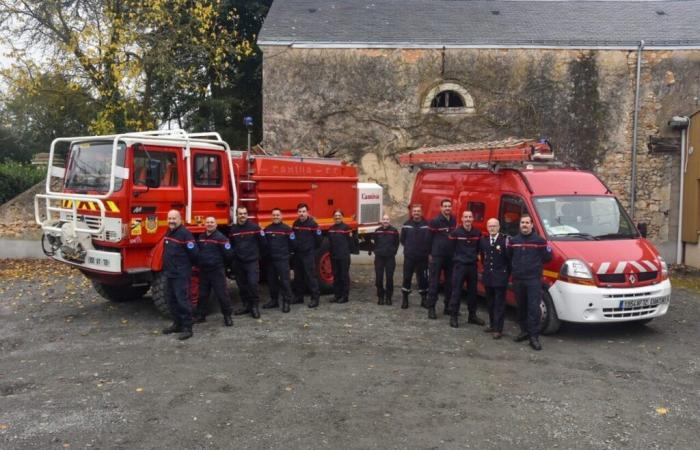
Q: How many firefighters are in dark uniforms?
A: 12